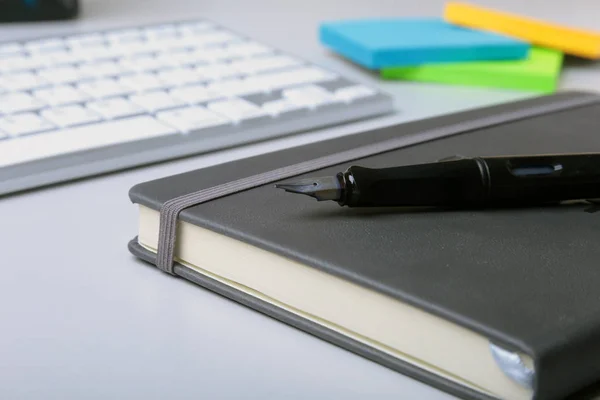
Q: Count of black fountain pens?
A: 1